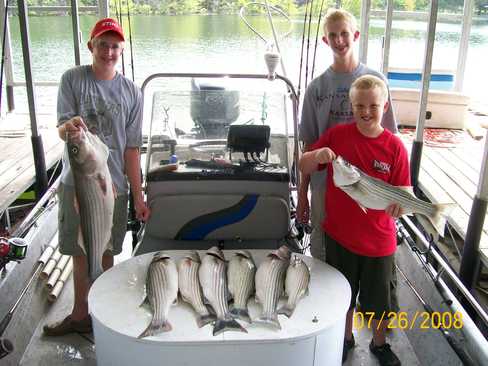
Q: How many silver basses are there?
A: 8